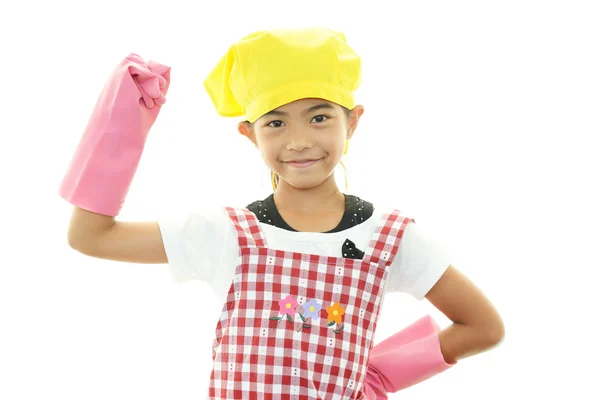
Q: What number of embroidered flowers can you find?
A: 3